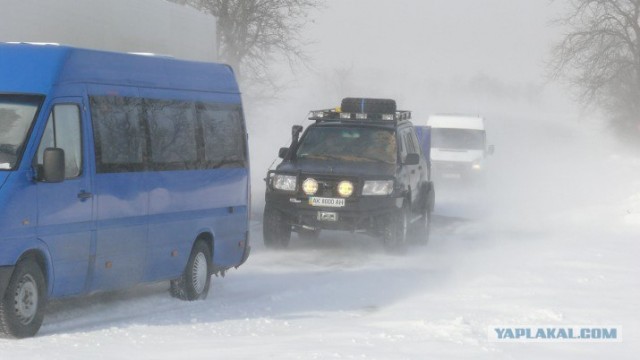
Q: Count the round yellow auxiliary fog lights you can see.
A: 2